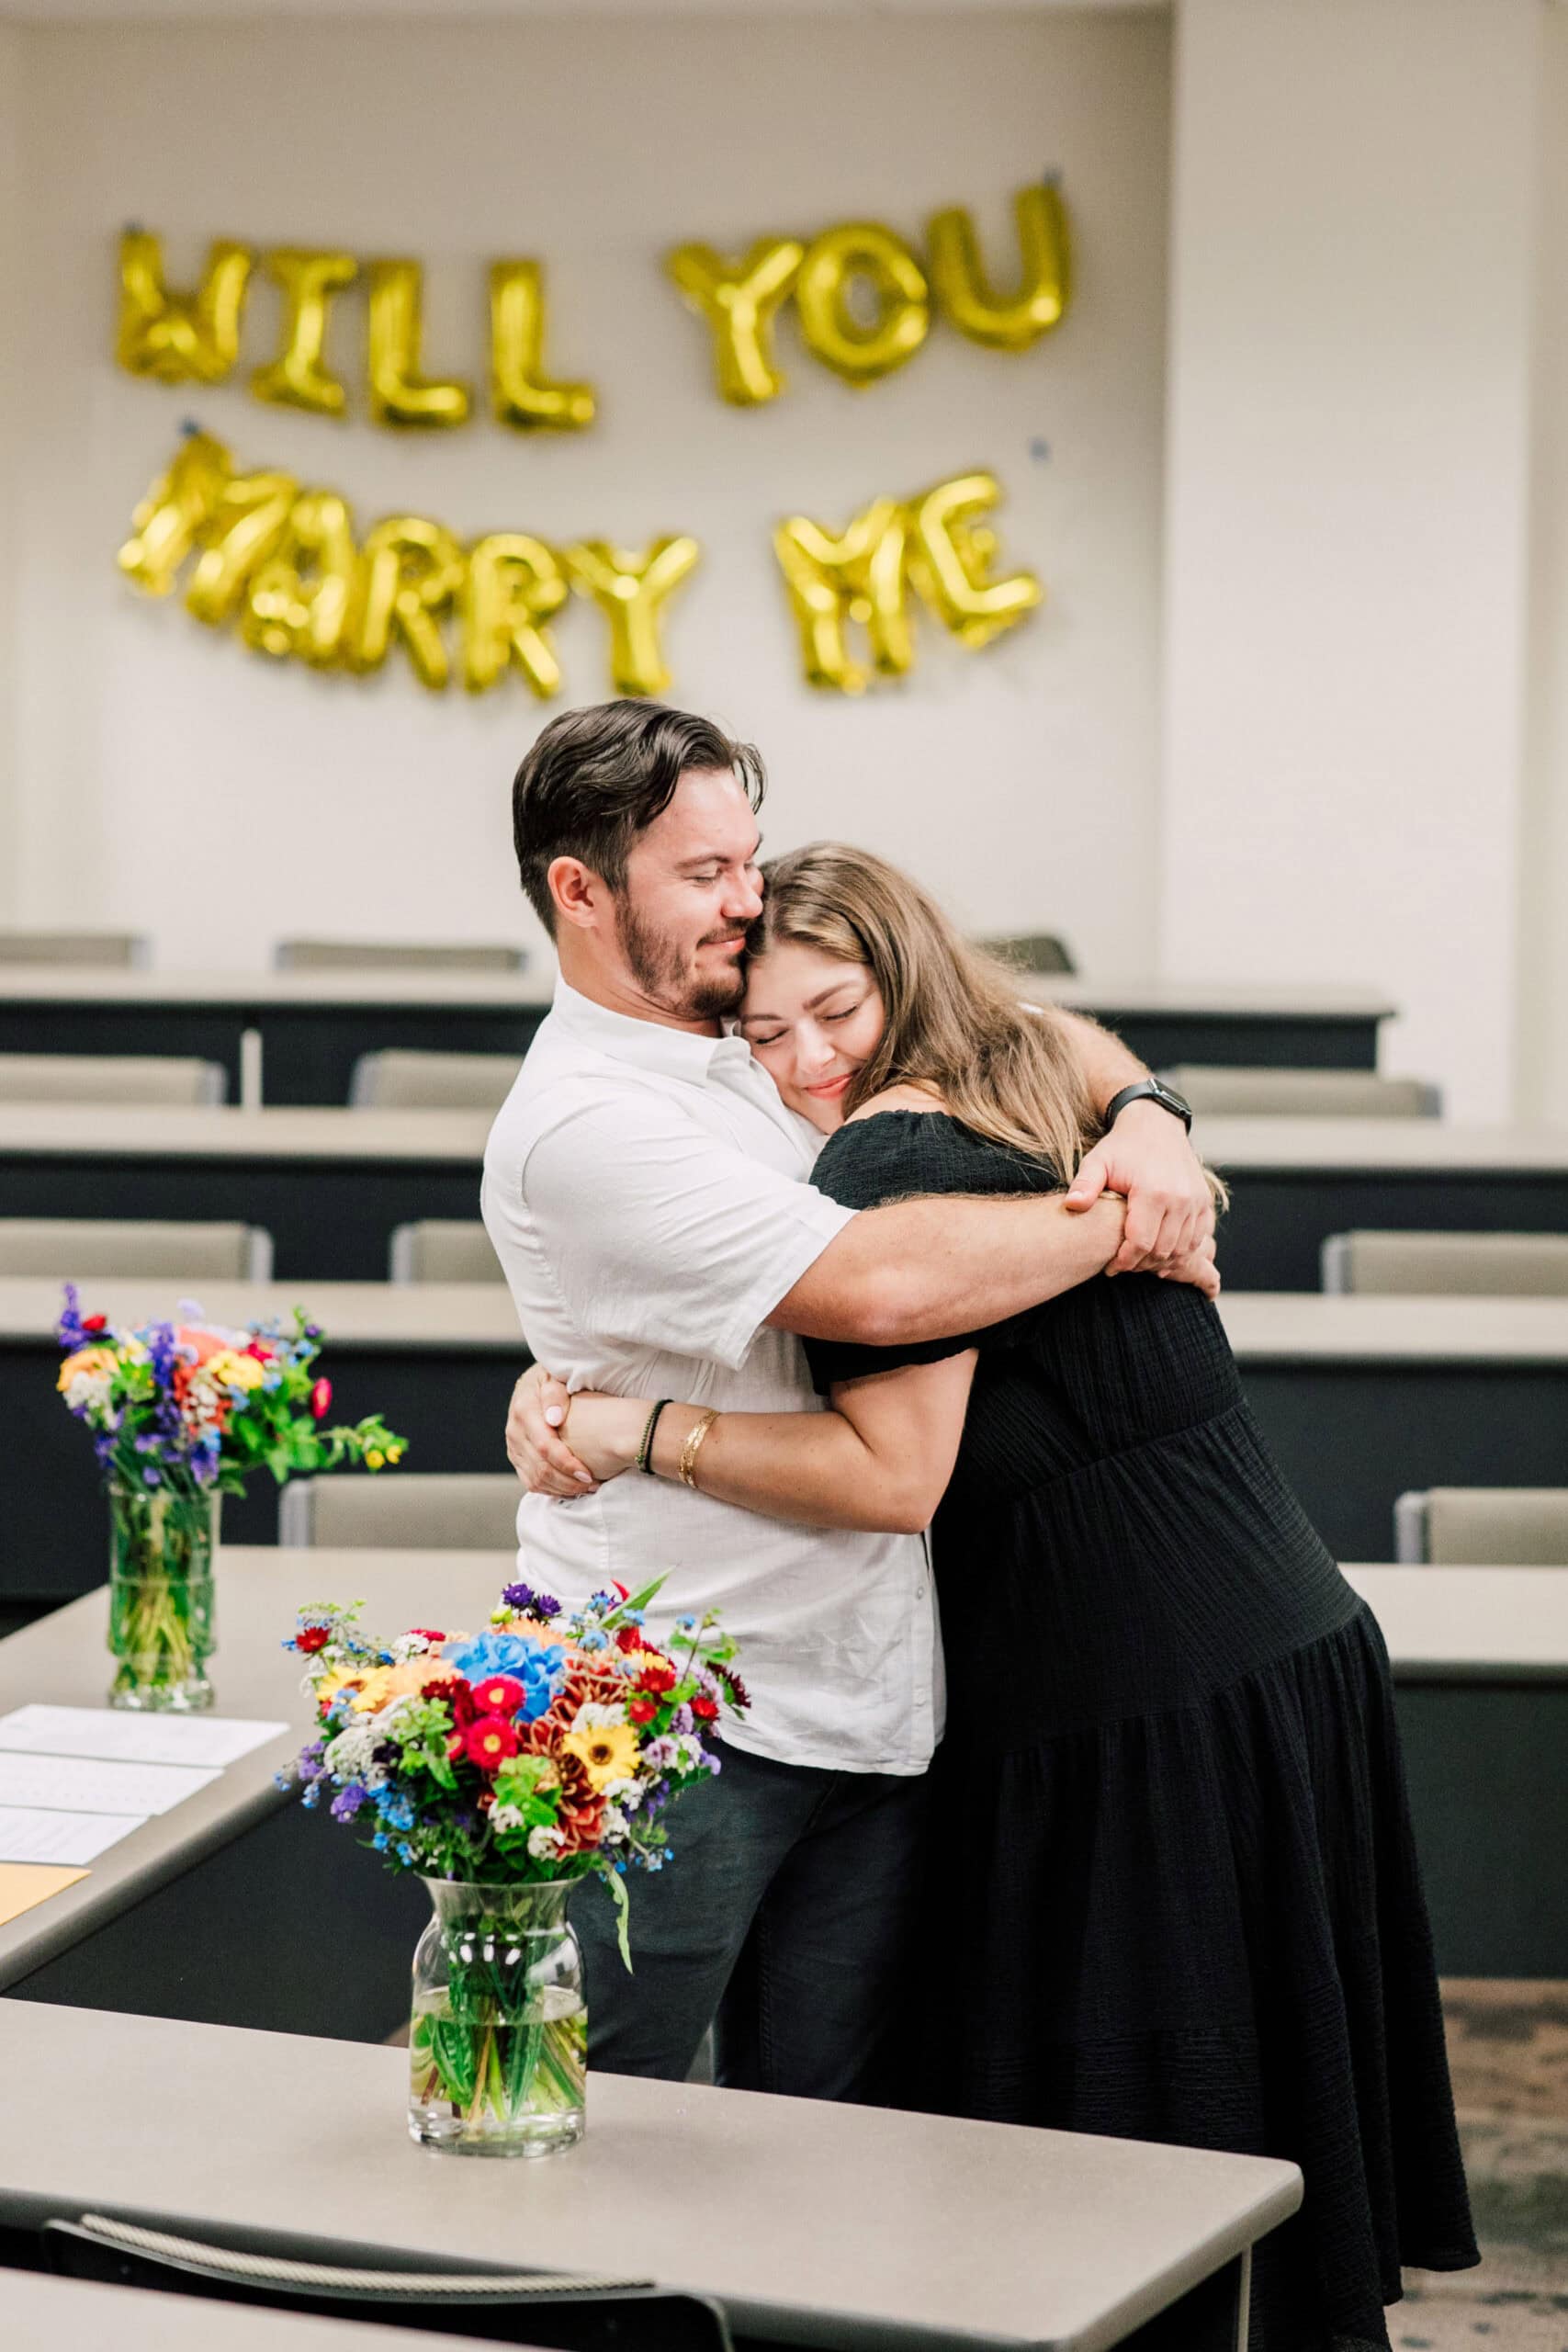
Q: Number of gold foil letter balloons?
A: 14